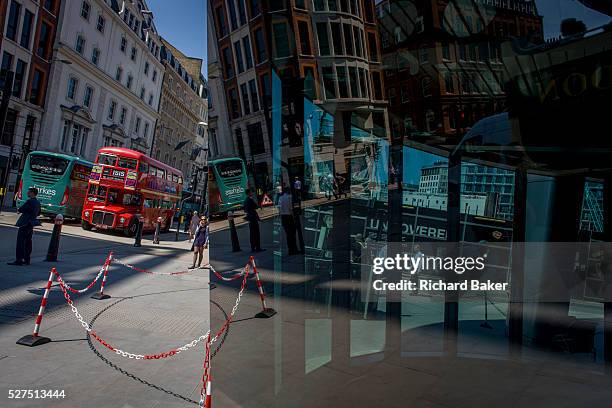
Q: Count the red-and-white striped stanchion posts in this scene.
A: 4